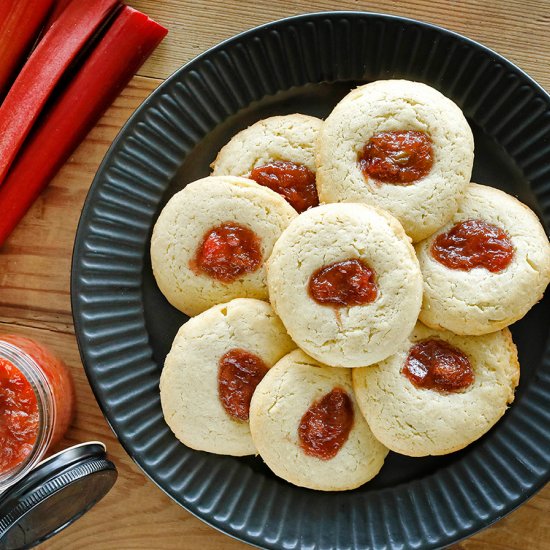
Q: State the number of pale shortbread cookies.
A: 8